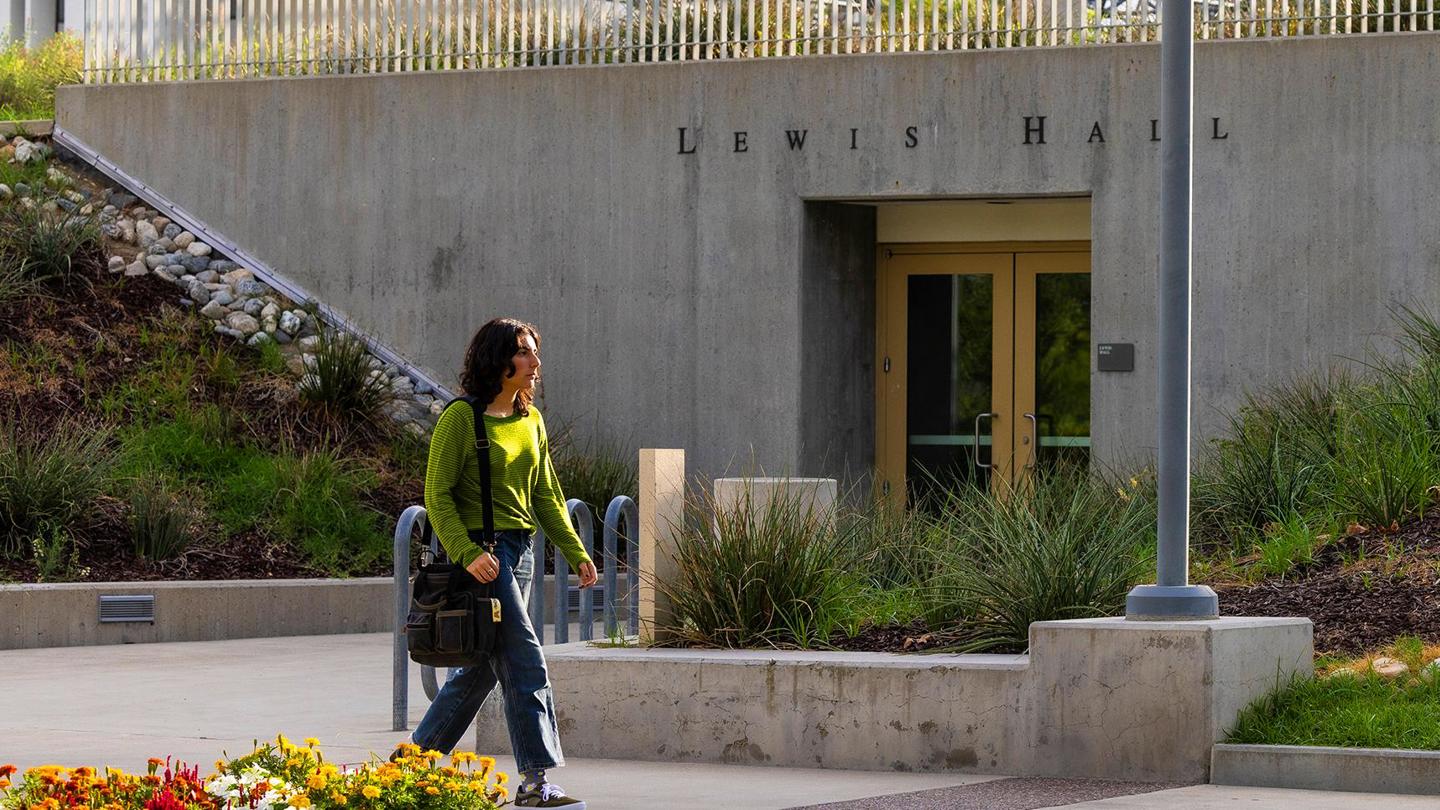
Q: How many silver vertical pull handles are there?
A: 2